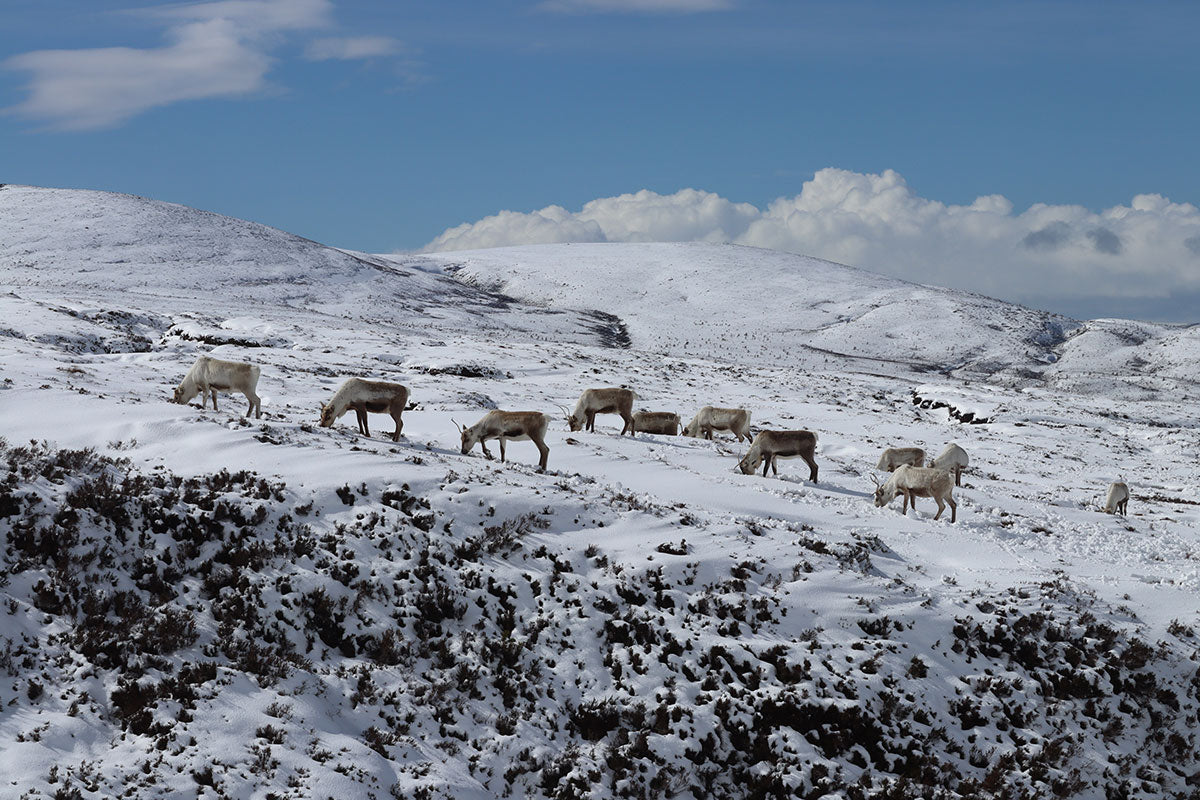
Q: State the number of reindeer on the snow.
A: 11